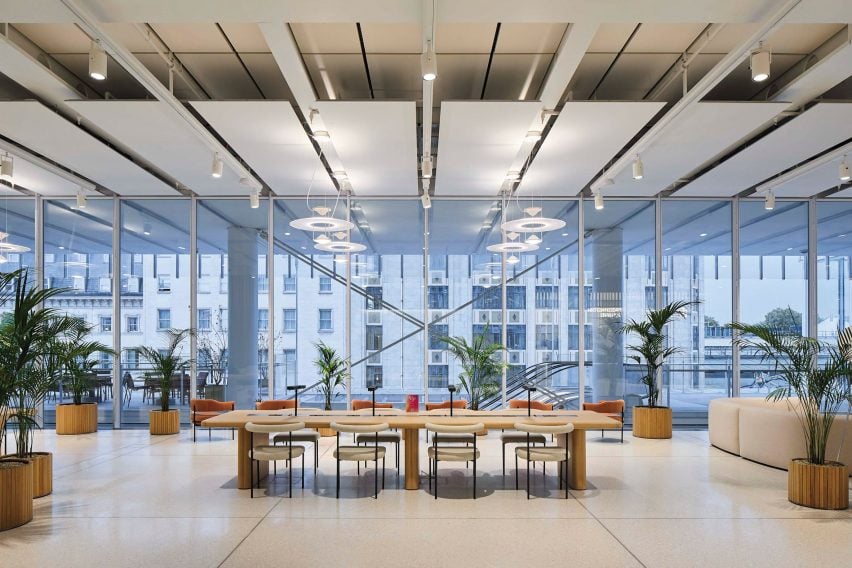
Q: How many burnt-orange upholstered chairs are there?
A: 6